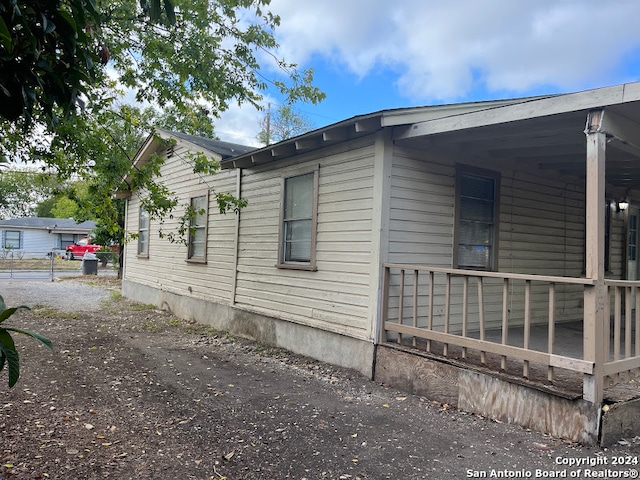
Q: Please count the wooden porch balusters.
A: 13